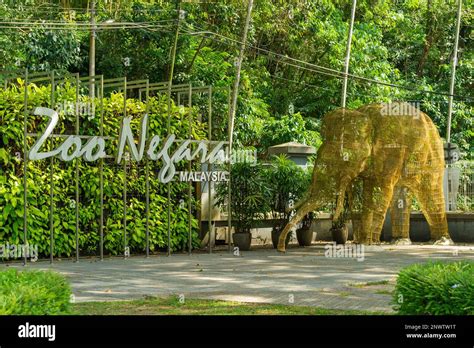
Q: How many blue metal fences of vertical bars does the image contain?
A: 0